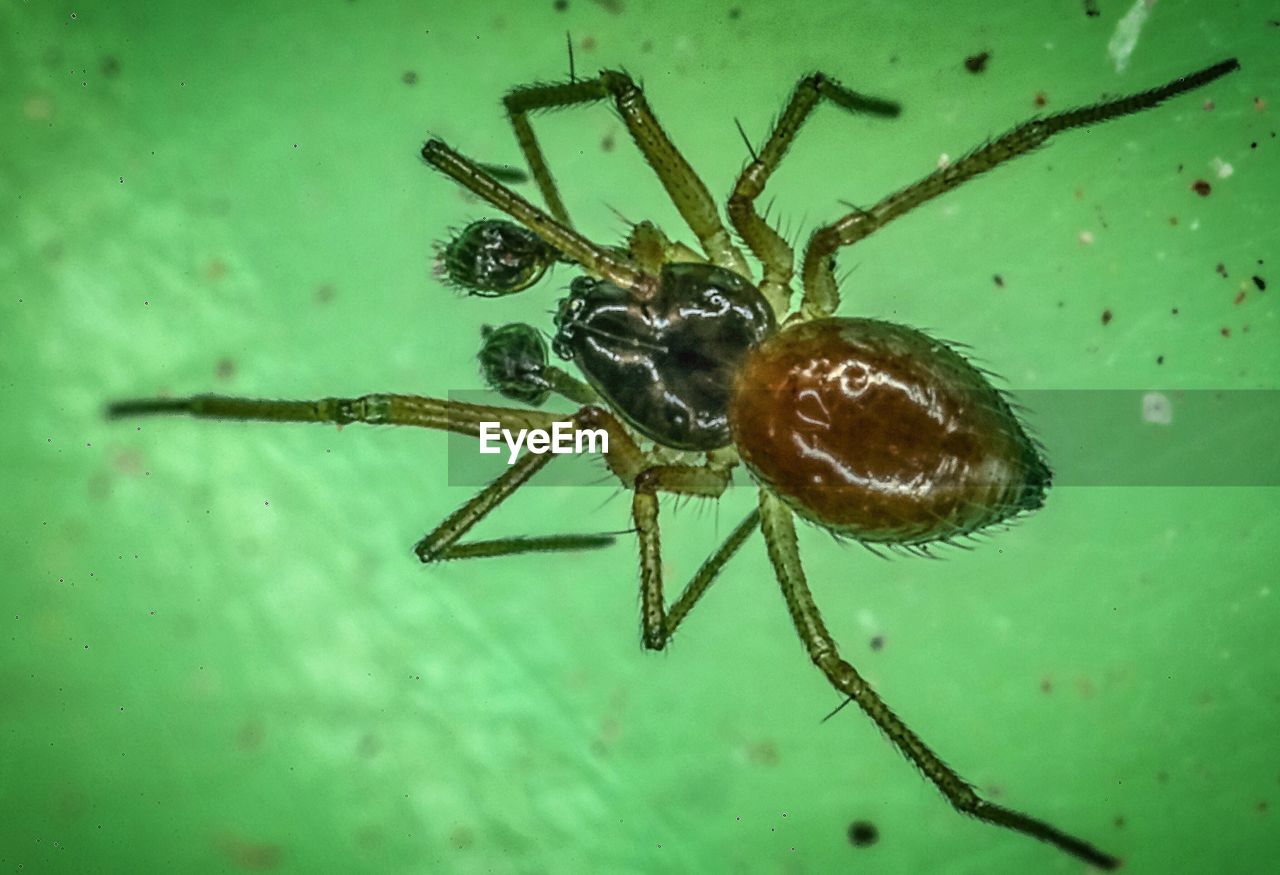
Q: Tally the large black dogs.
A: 0